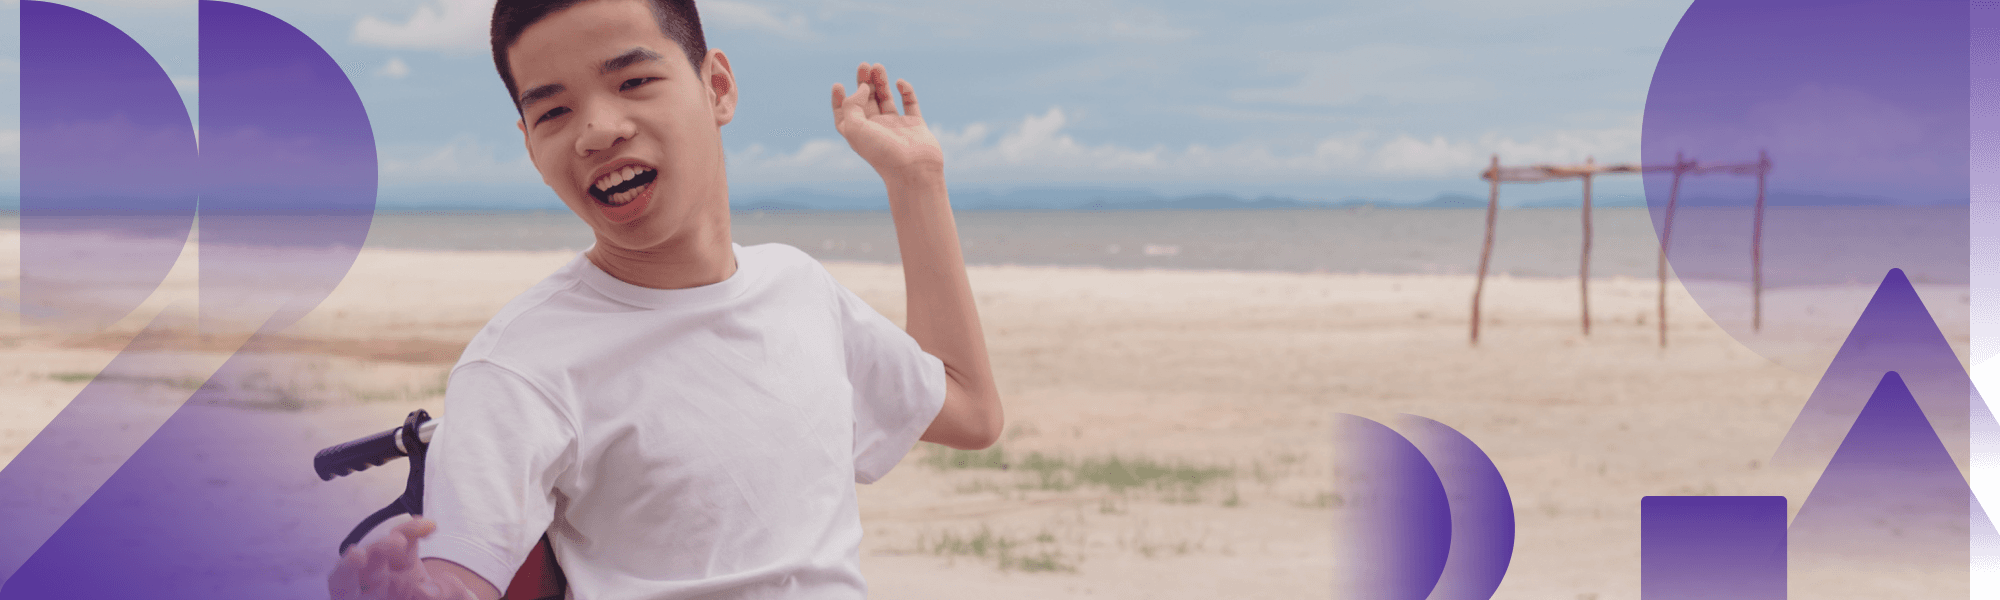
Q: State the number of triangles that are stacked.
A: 2